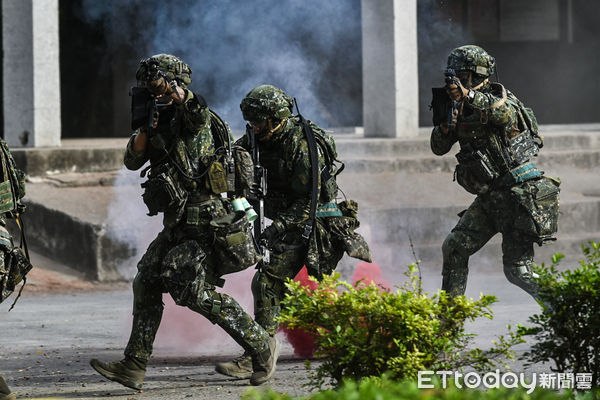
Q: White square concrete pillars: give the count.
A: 2